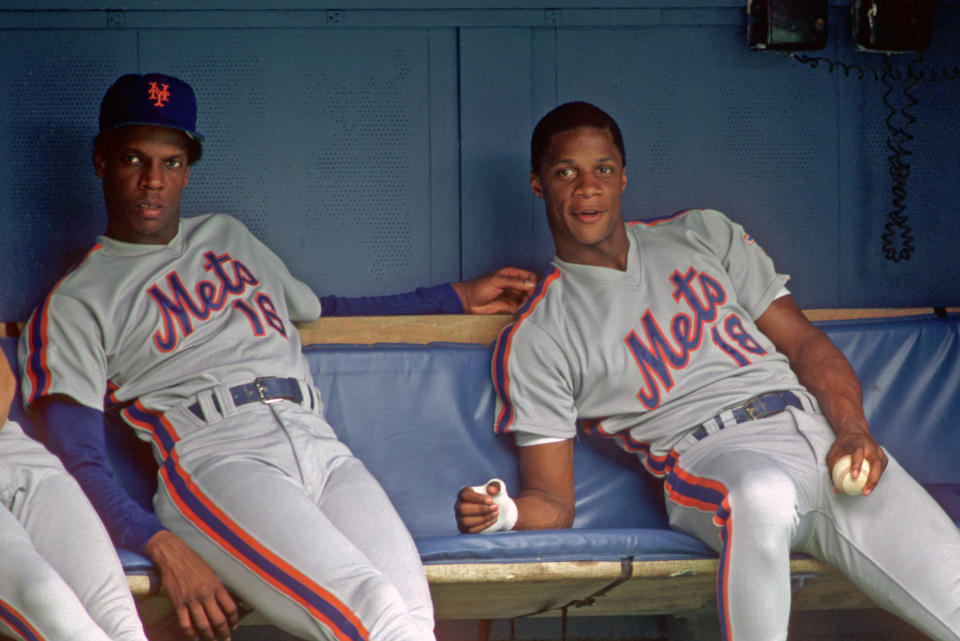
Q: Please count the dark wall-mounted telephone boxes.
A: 2